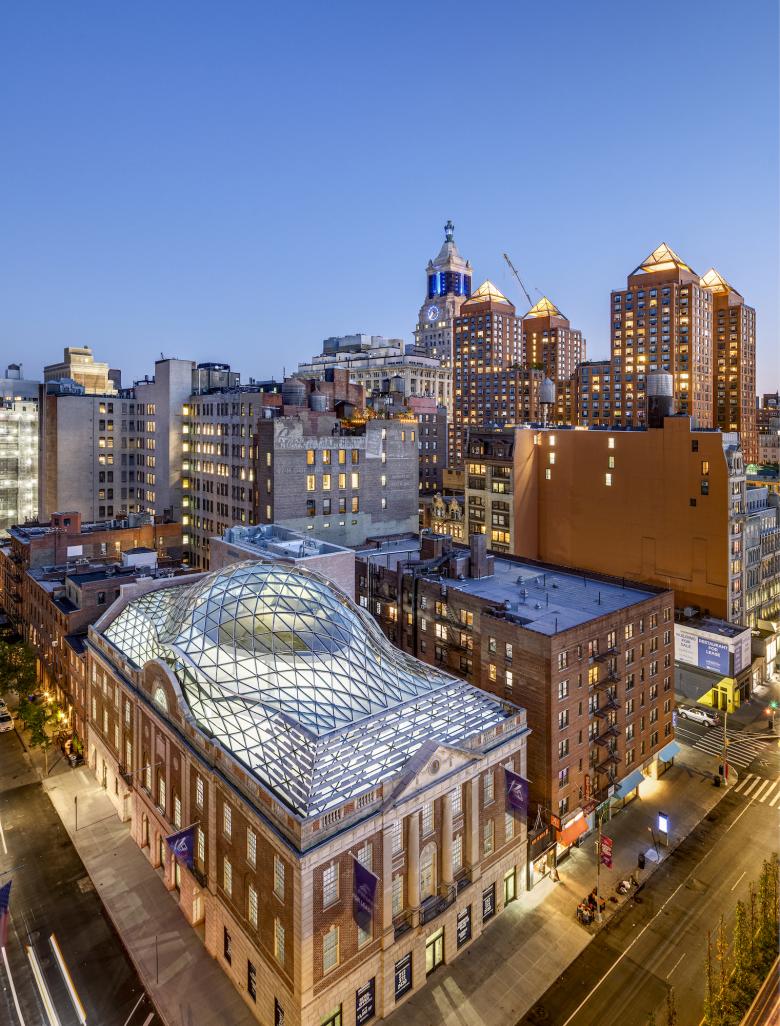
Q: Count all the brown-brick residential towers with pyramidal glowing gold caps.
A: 4